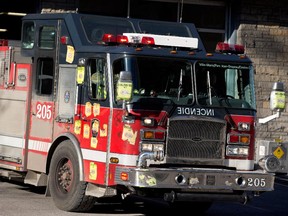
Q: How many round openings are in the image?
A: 2